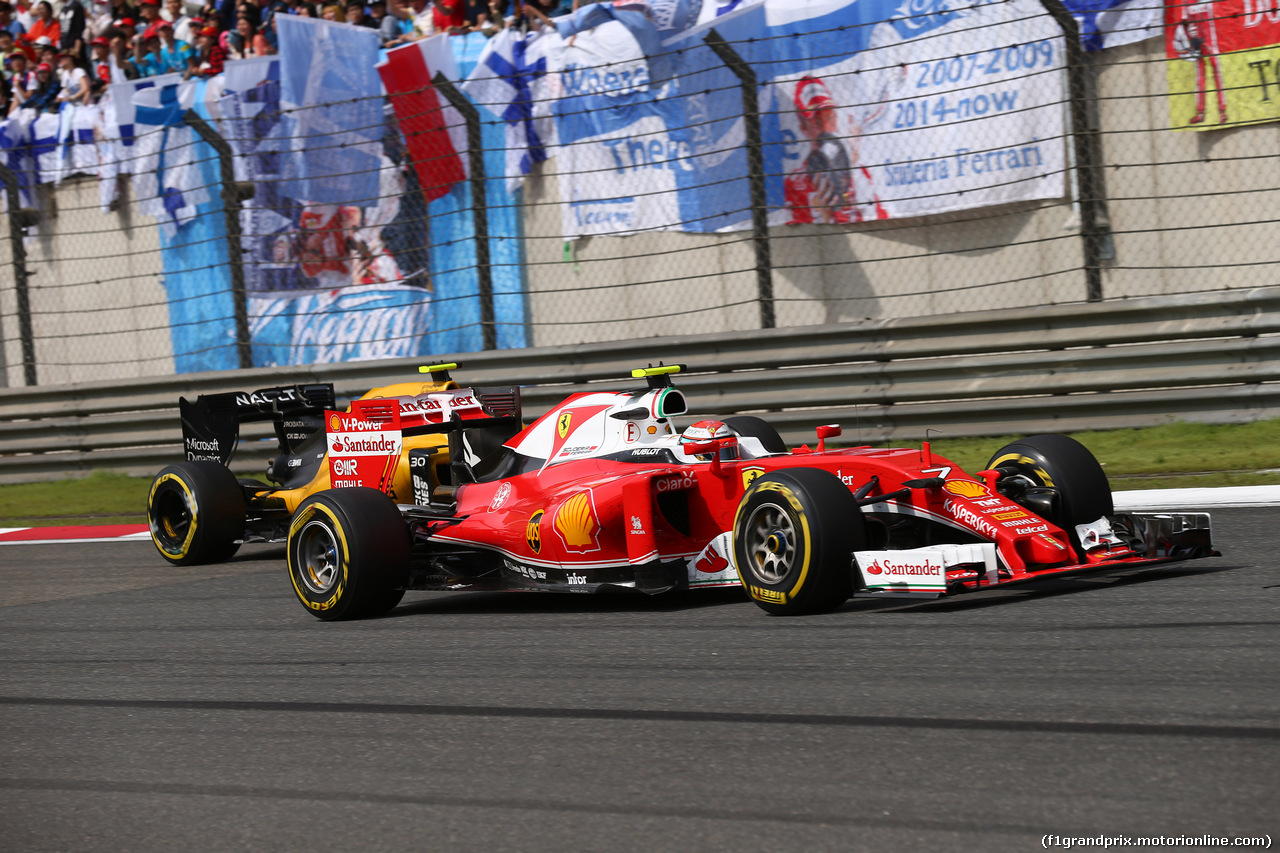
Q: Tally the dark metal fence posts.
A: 5